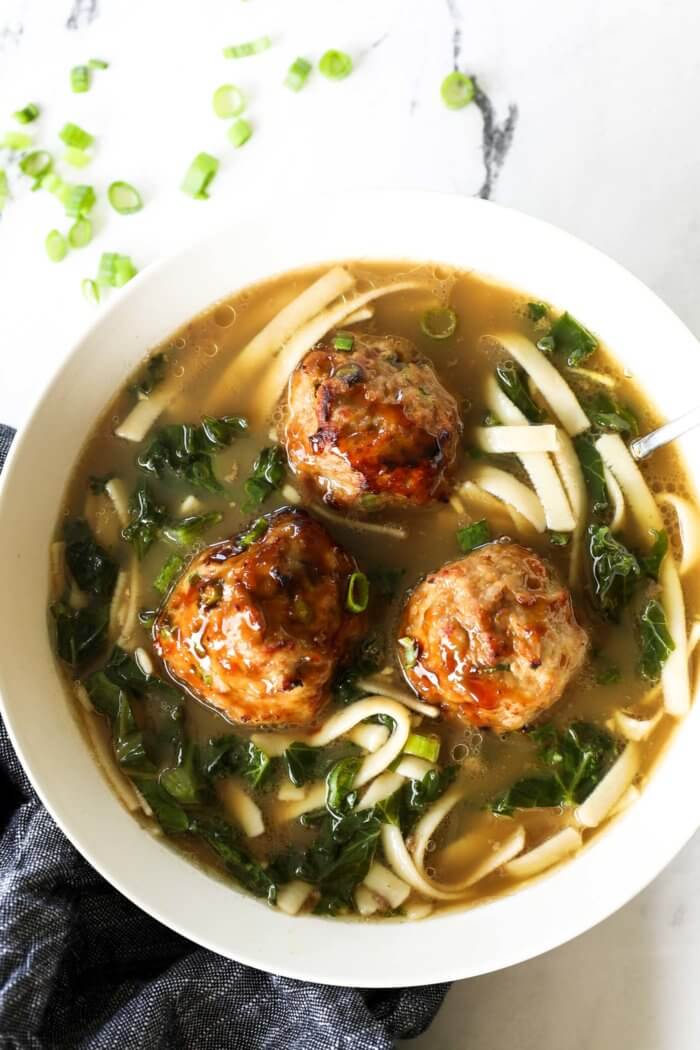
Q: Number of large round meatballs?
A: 3